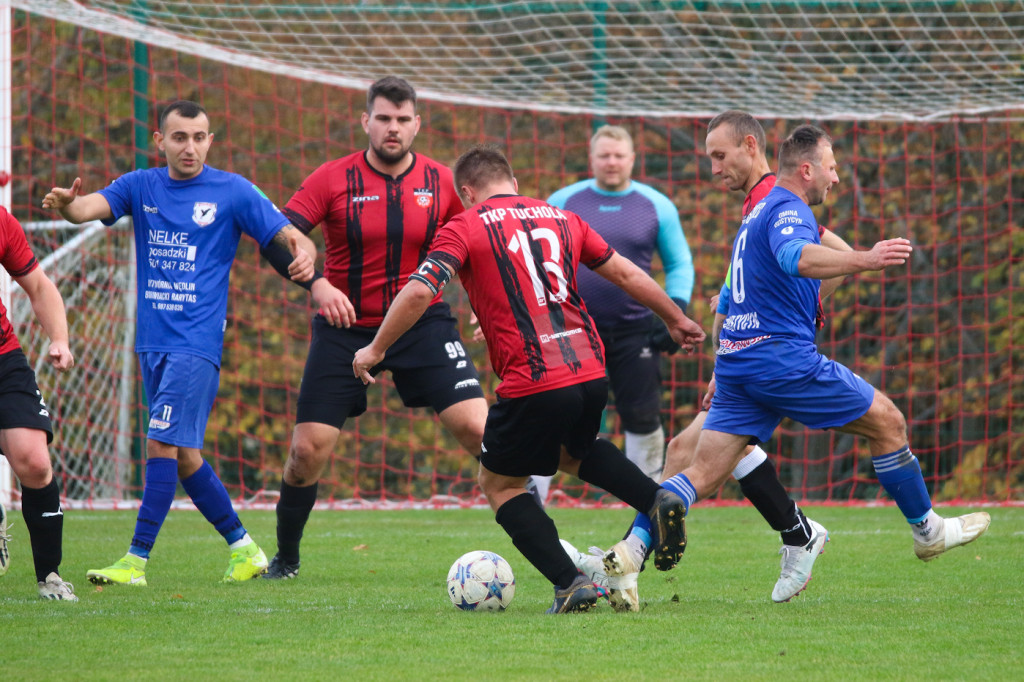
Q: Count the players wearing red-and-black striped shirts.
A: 4